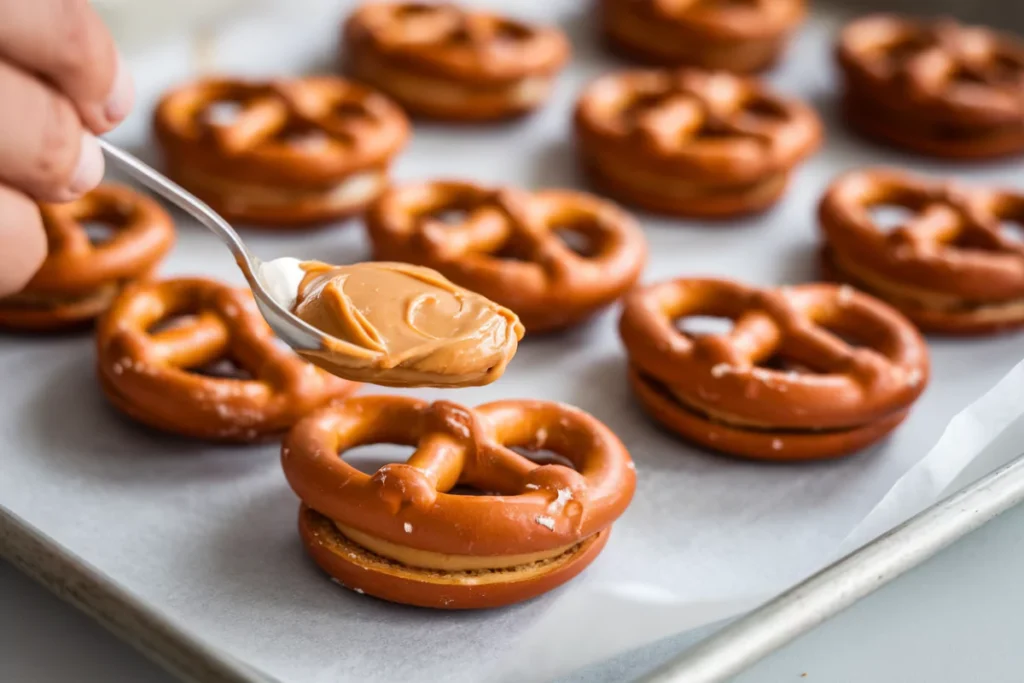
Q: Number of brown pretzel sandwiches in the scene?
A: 11